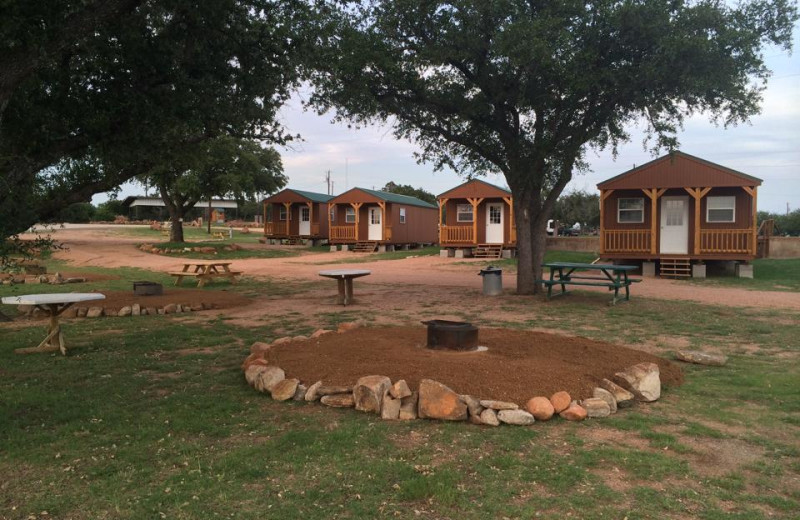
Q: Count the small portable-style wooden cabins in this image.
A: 4